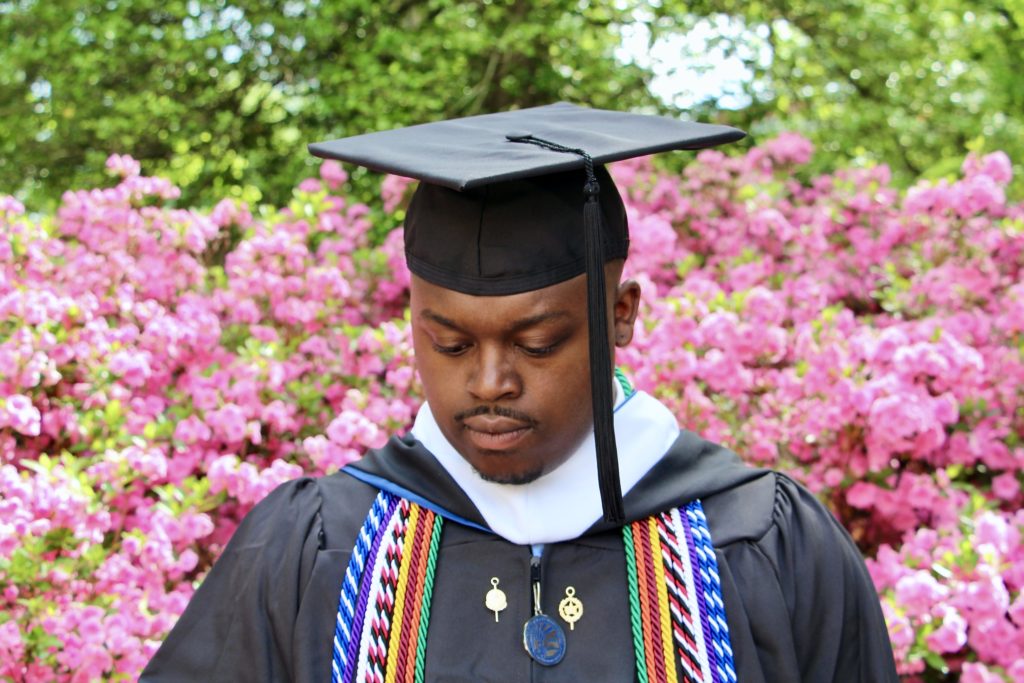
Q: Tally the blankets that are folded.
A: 0